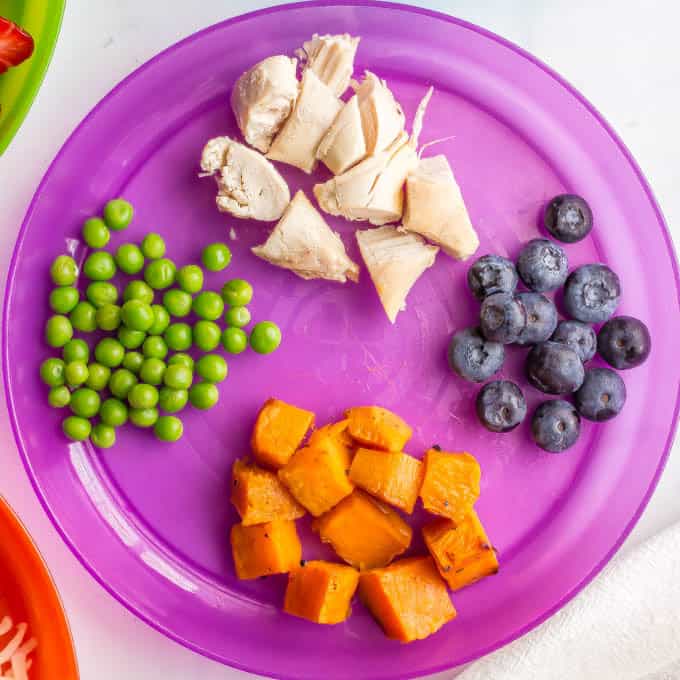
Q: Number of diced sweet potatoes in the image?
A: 12